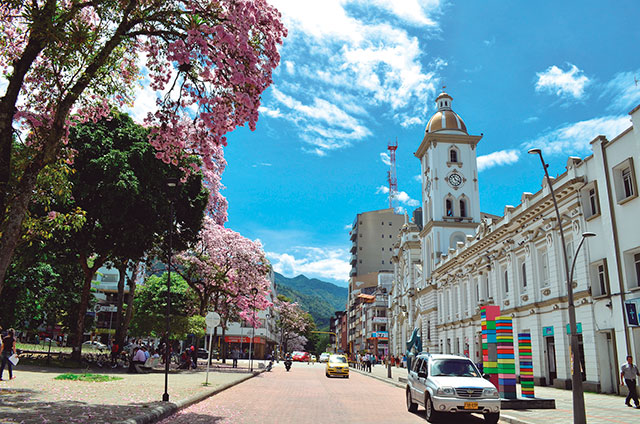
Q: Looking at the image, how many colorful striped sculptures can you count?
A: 3